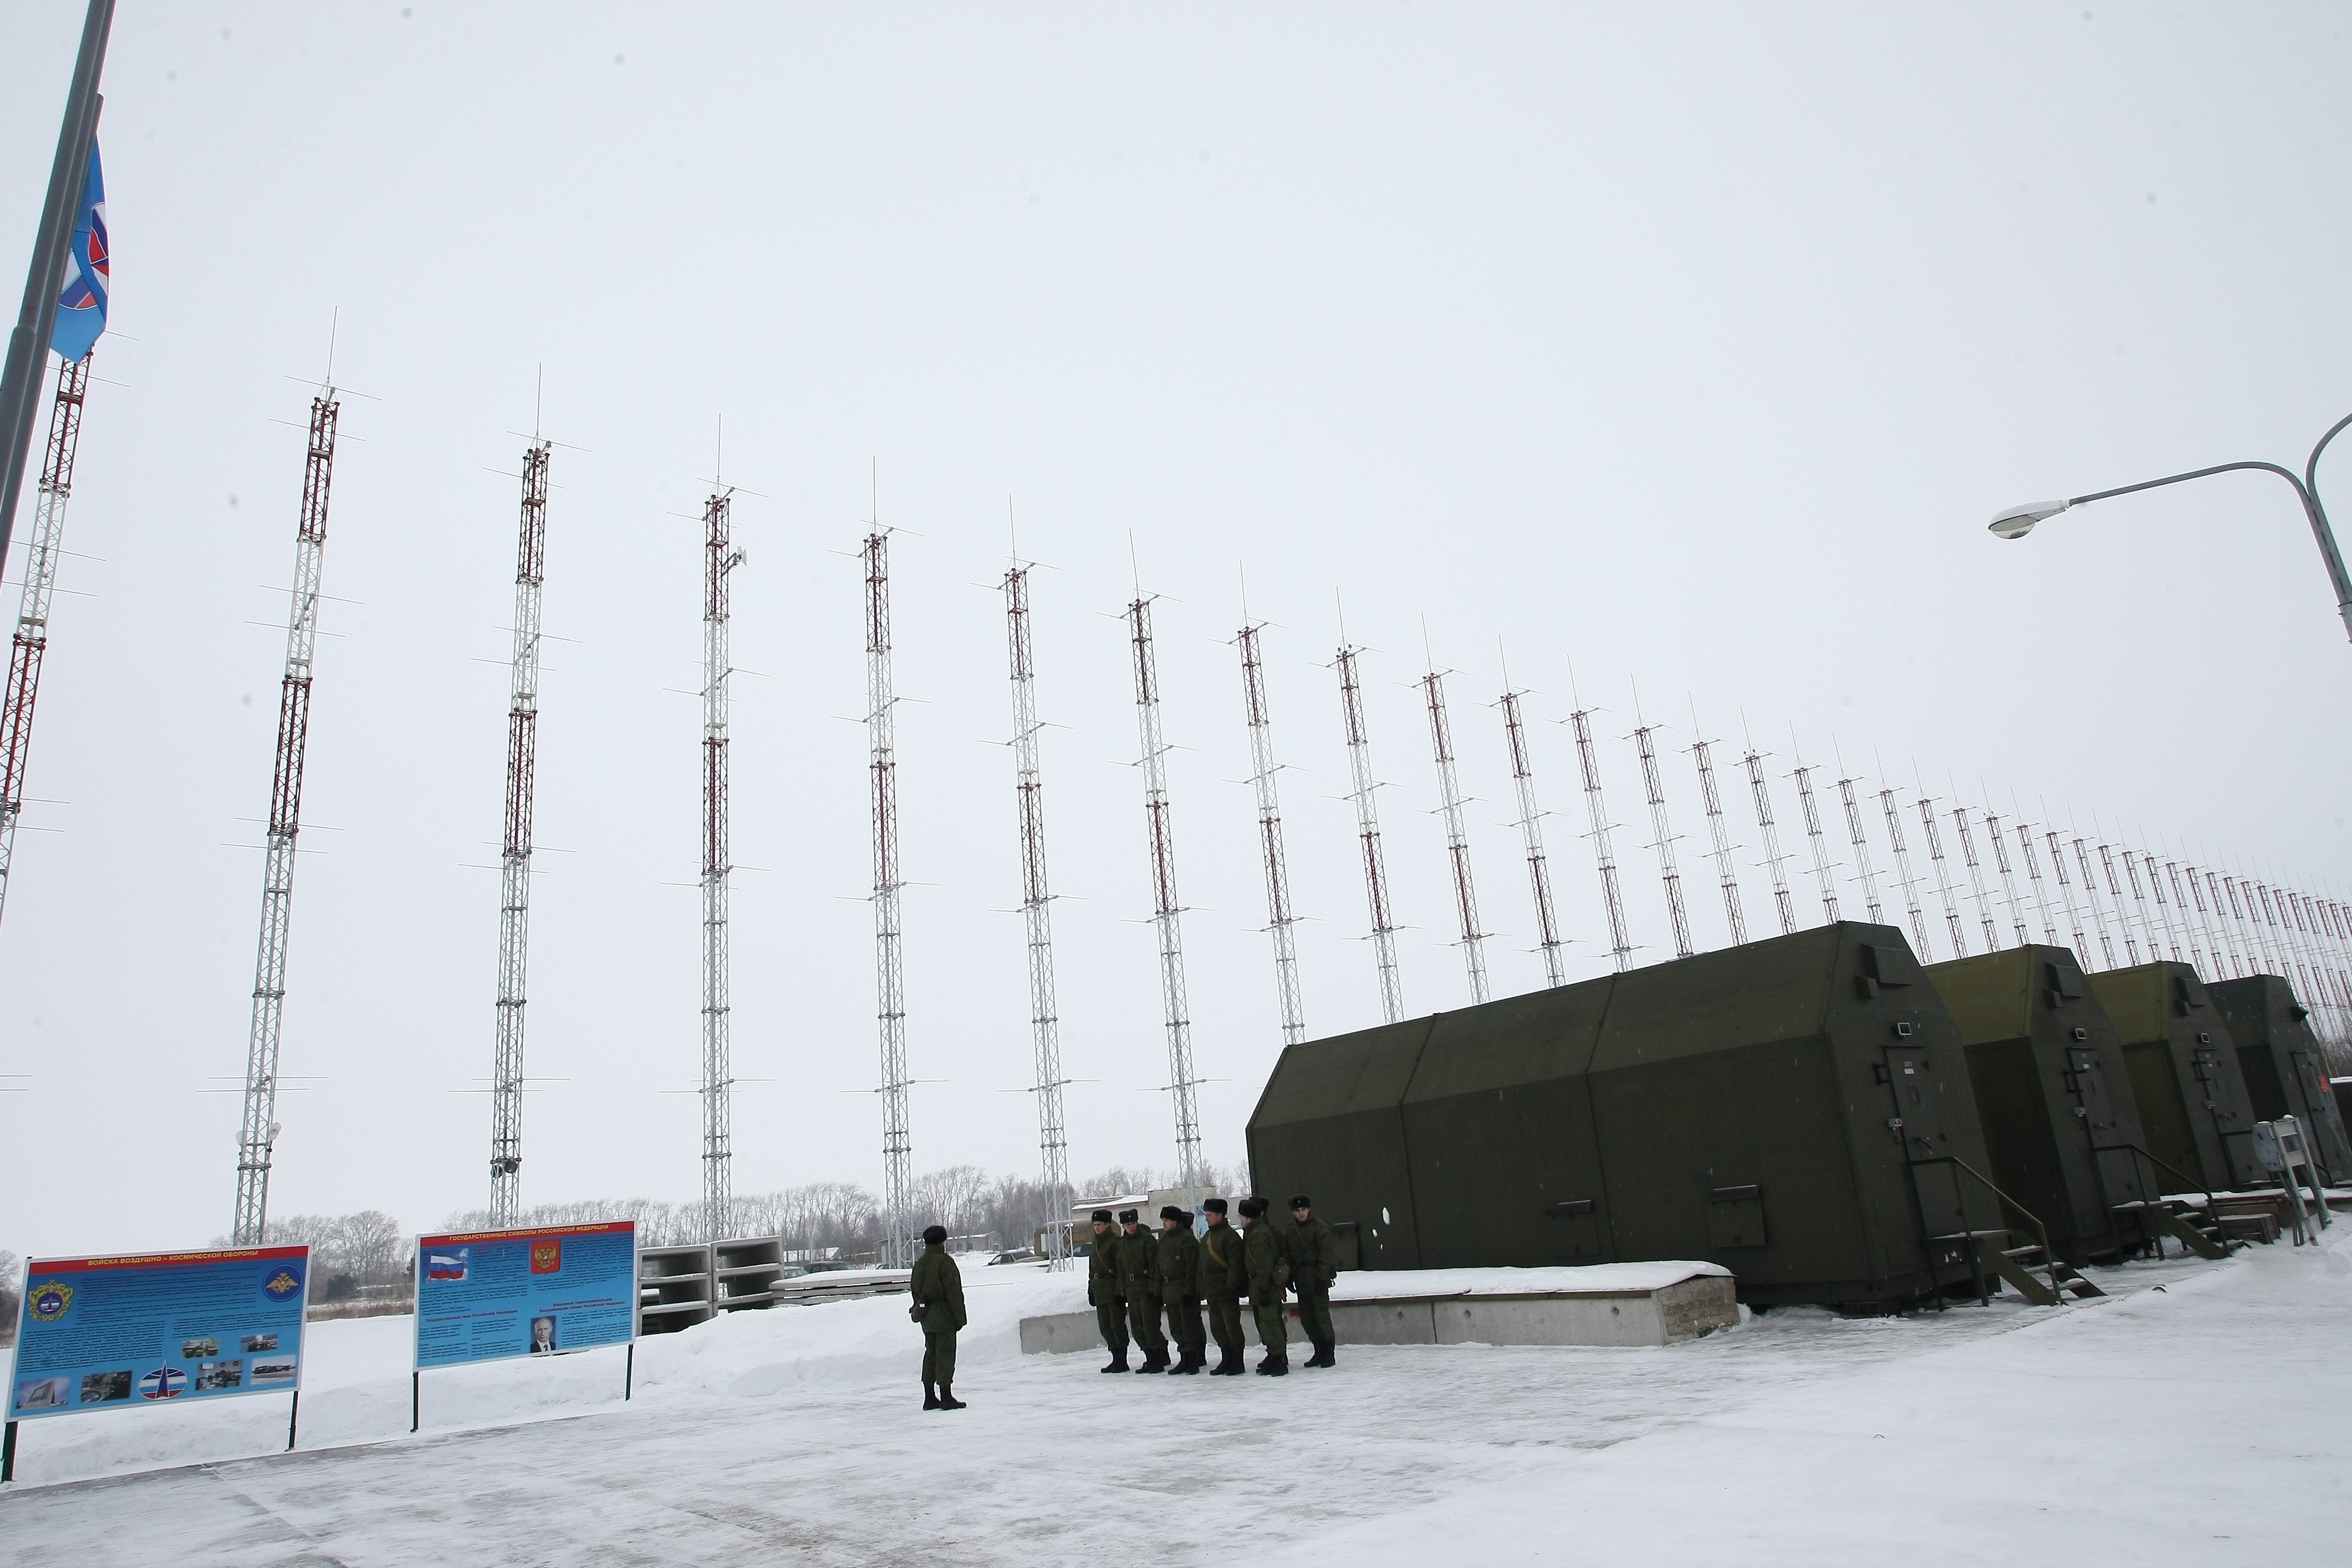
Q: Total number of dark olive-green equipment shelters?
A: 4